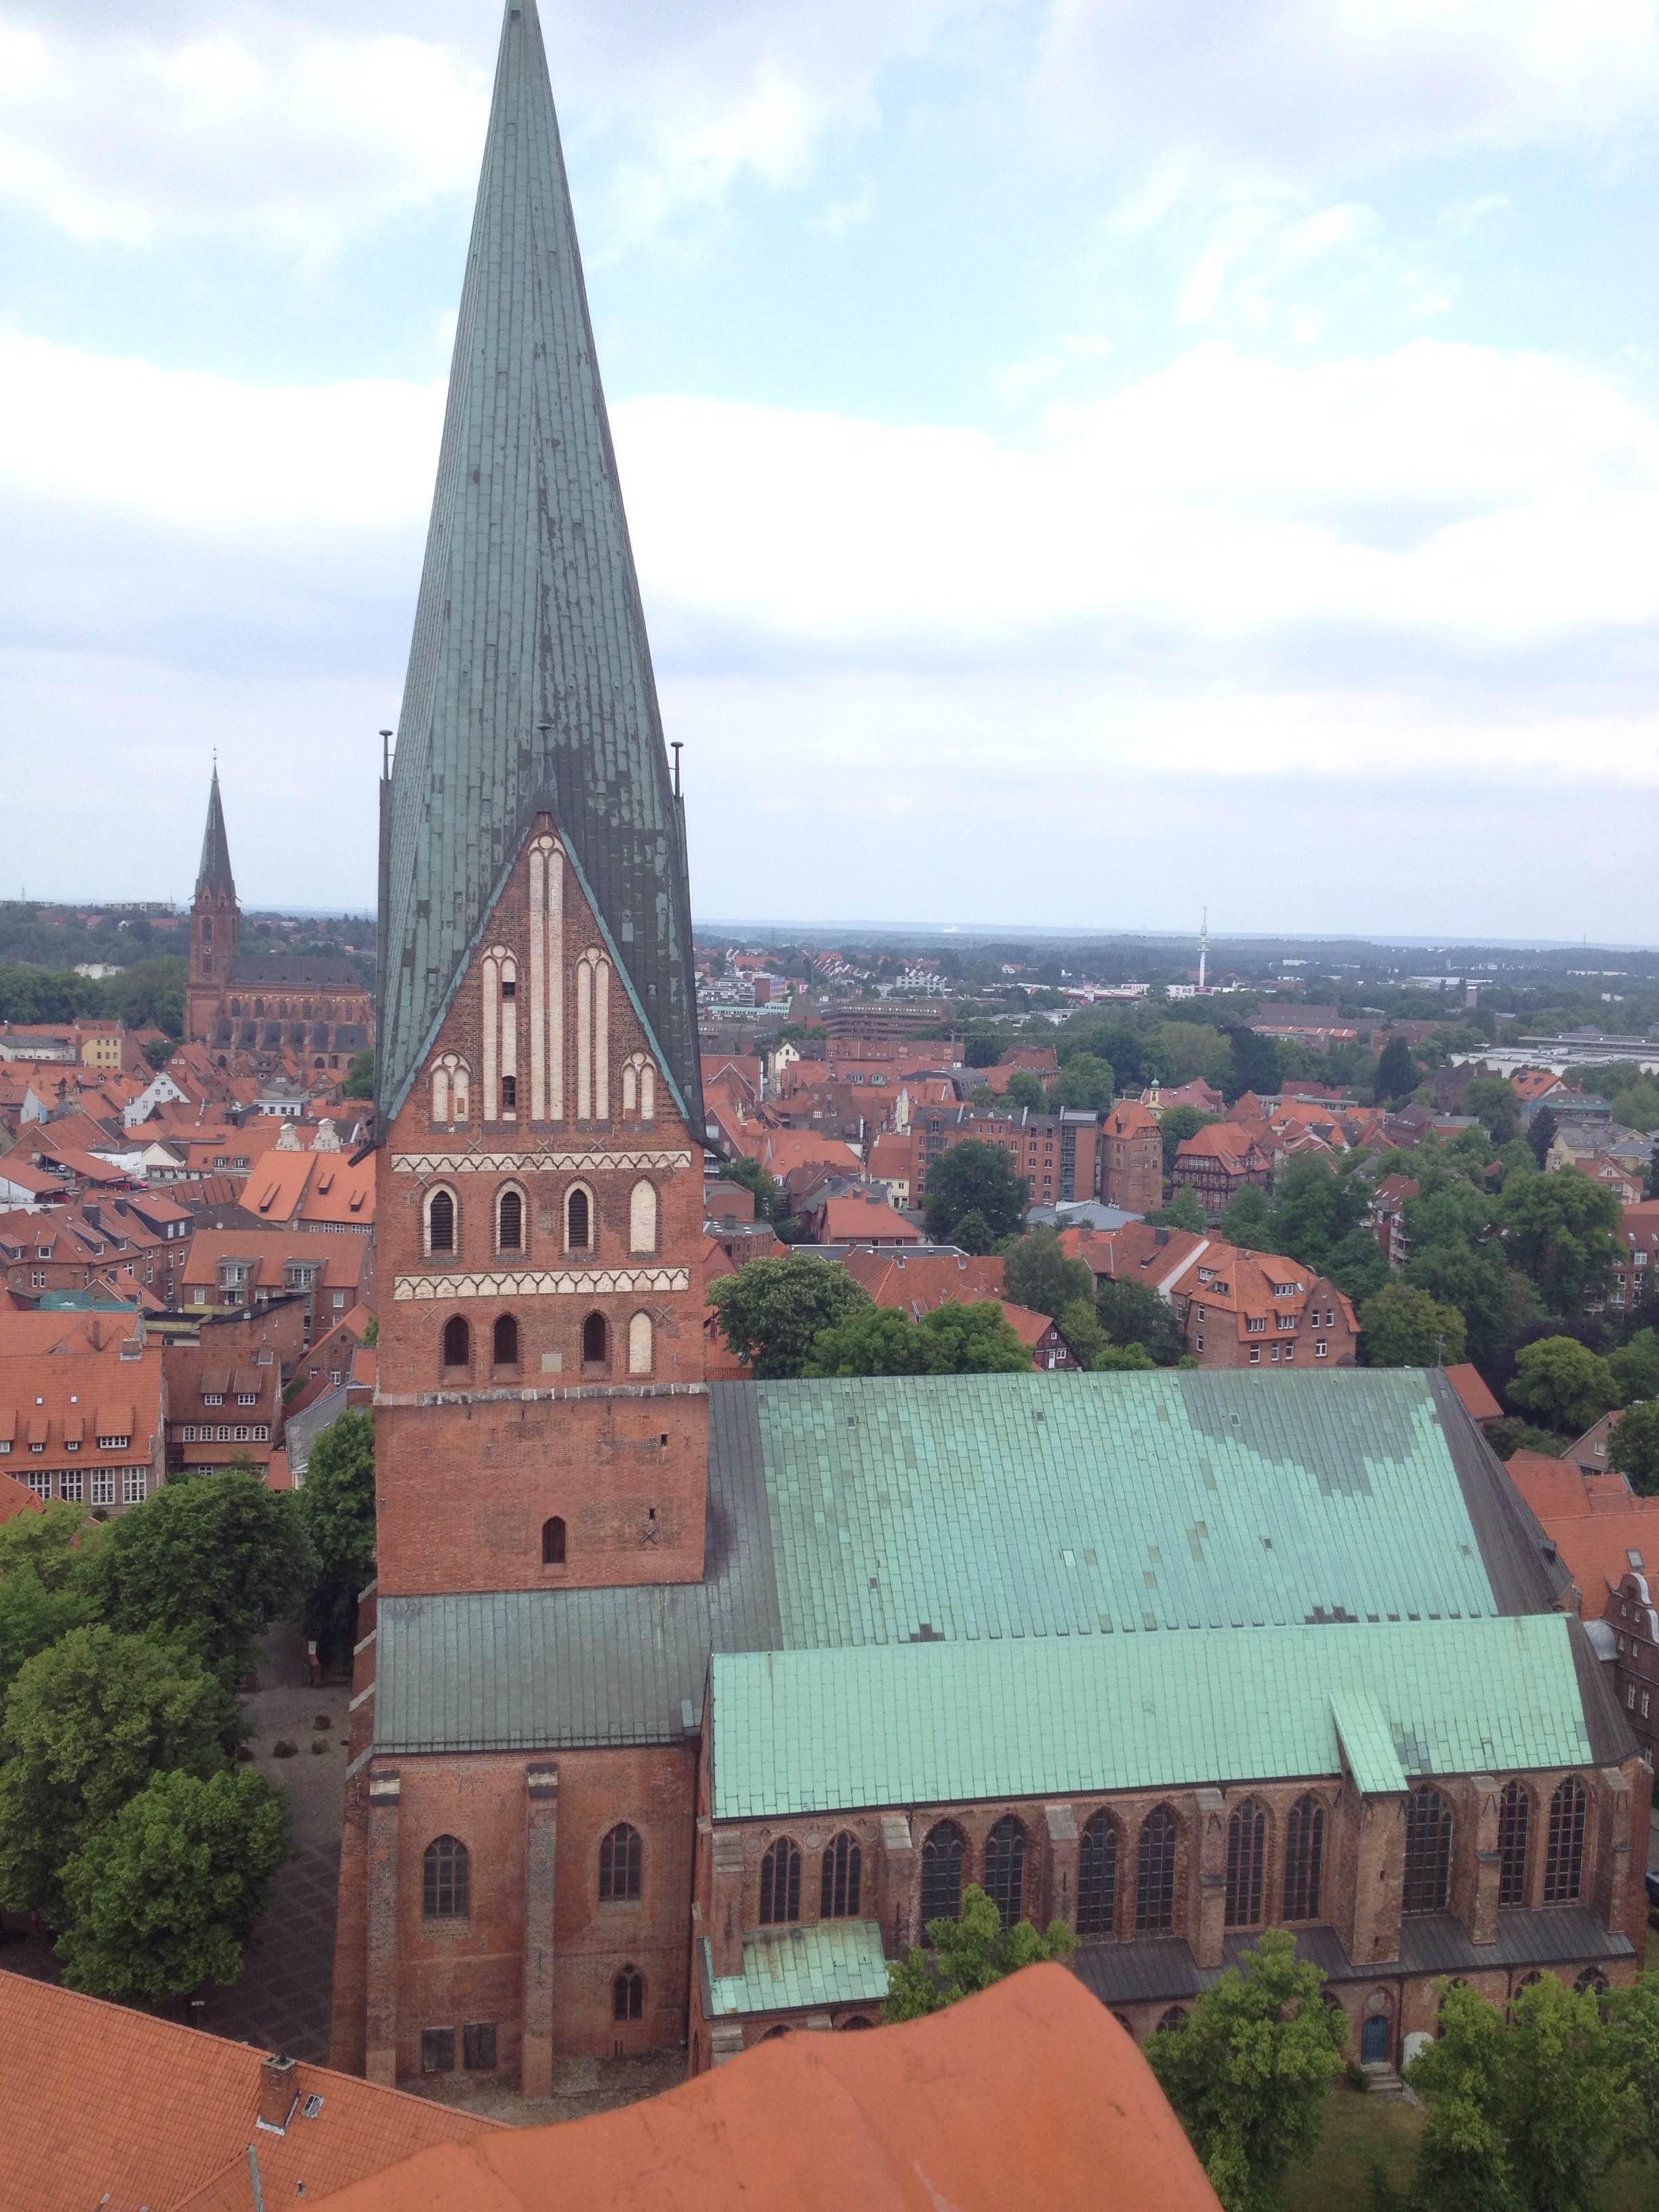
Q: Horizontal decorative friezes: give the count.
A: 2